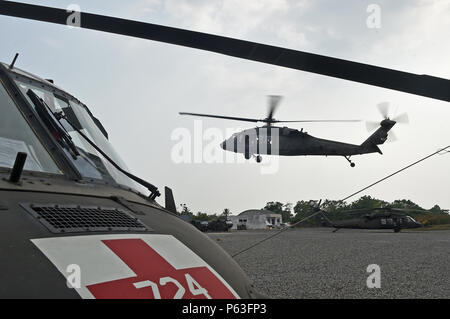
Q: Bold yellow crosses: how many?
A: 0